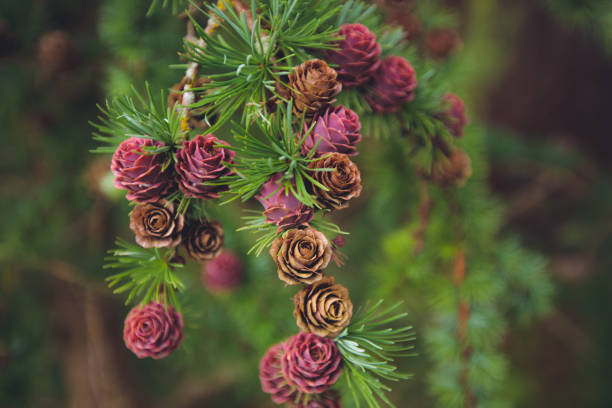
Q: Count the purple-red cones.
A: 12